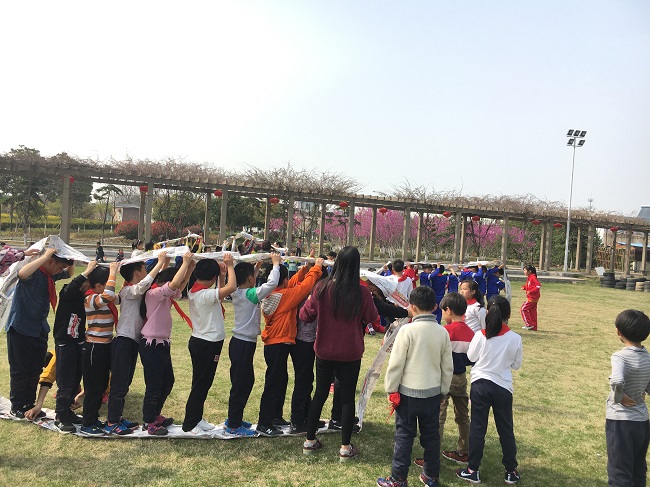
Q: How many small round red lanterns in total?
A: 12